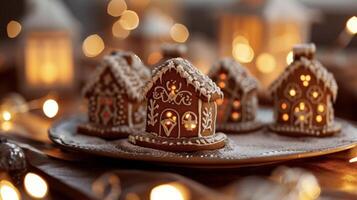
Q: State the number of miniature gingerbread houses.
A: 4